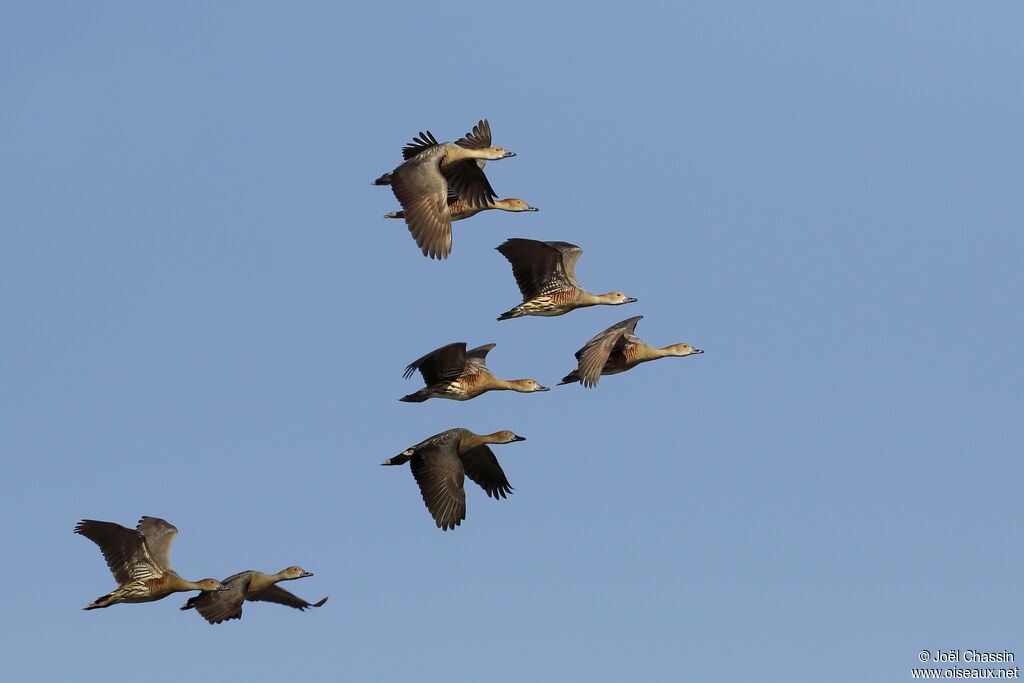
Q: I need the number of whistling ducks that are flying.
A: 8